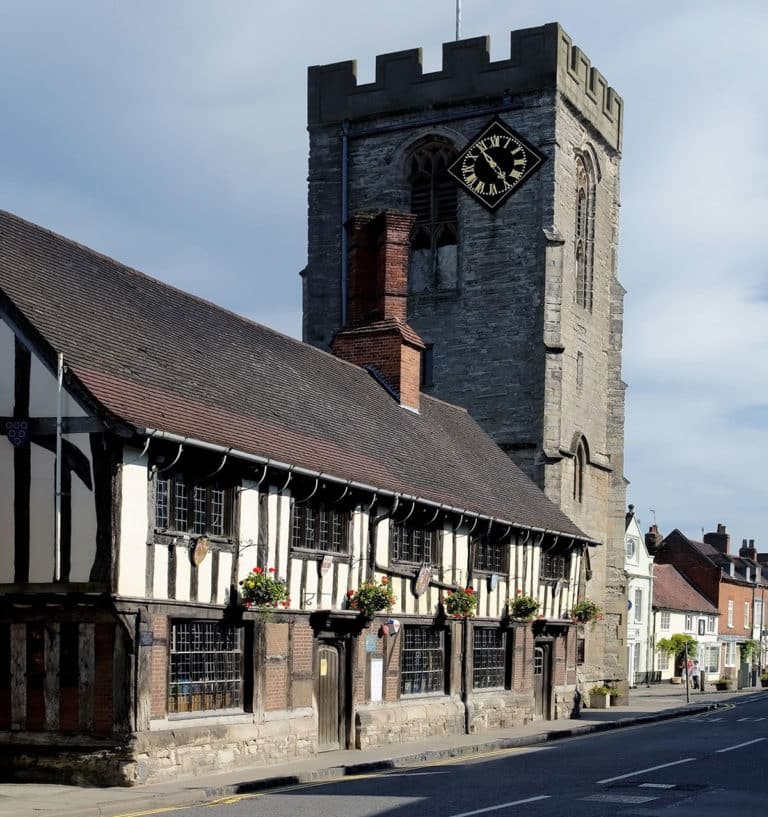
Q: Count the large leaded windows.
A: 3